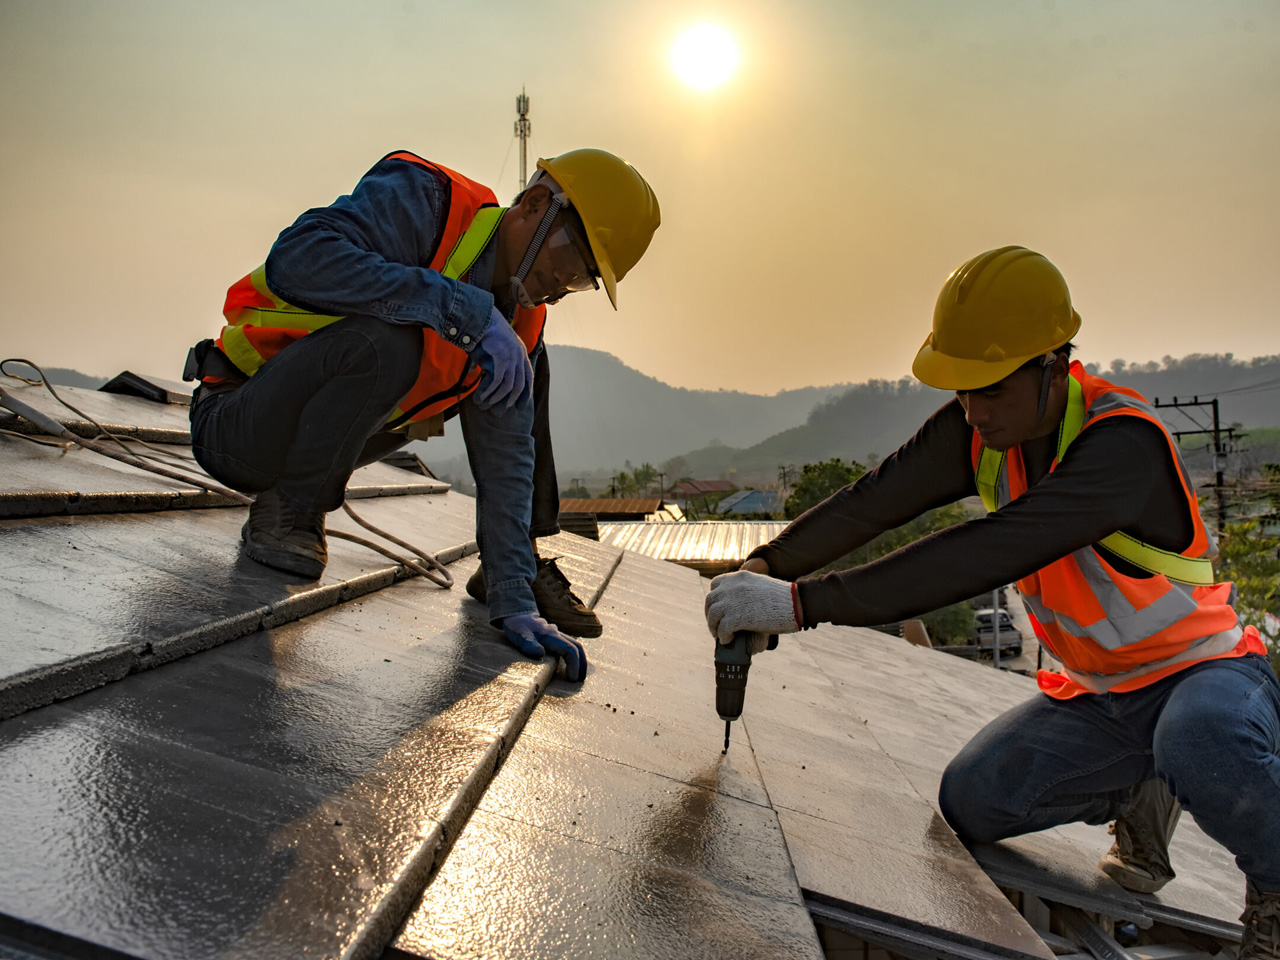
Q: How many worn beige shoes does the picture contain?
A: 2